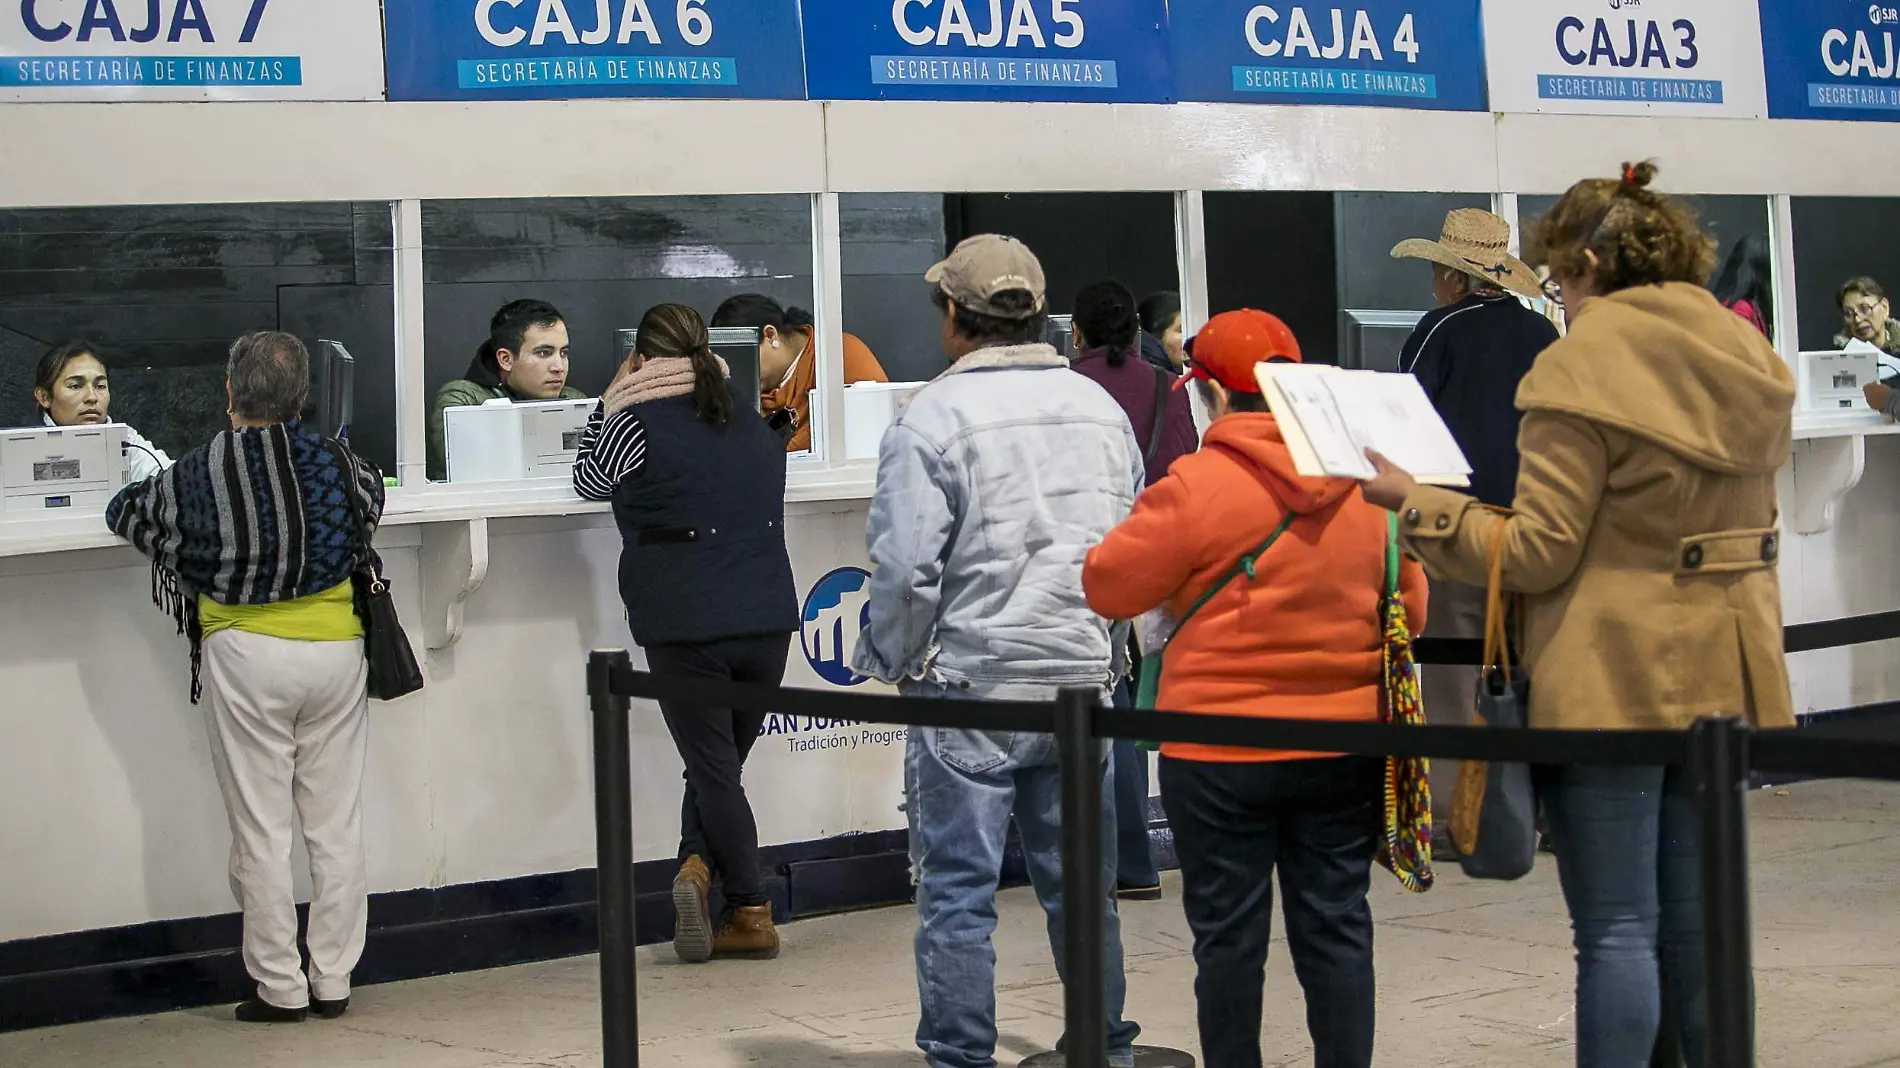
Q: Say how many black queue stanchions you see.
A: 3